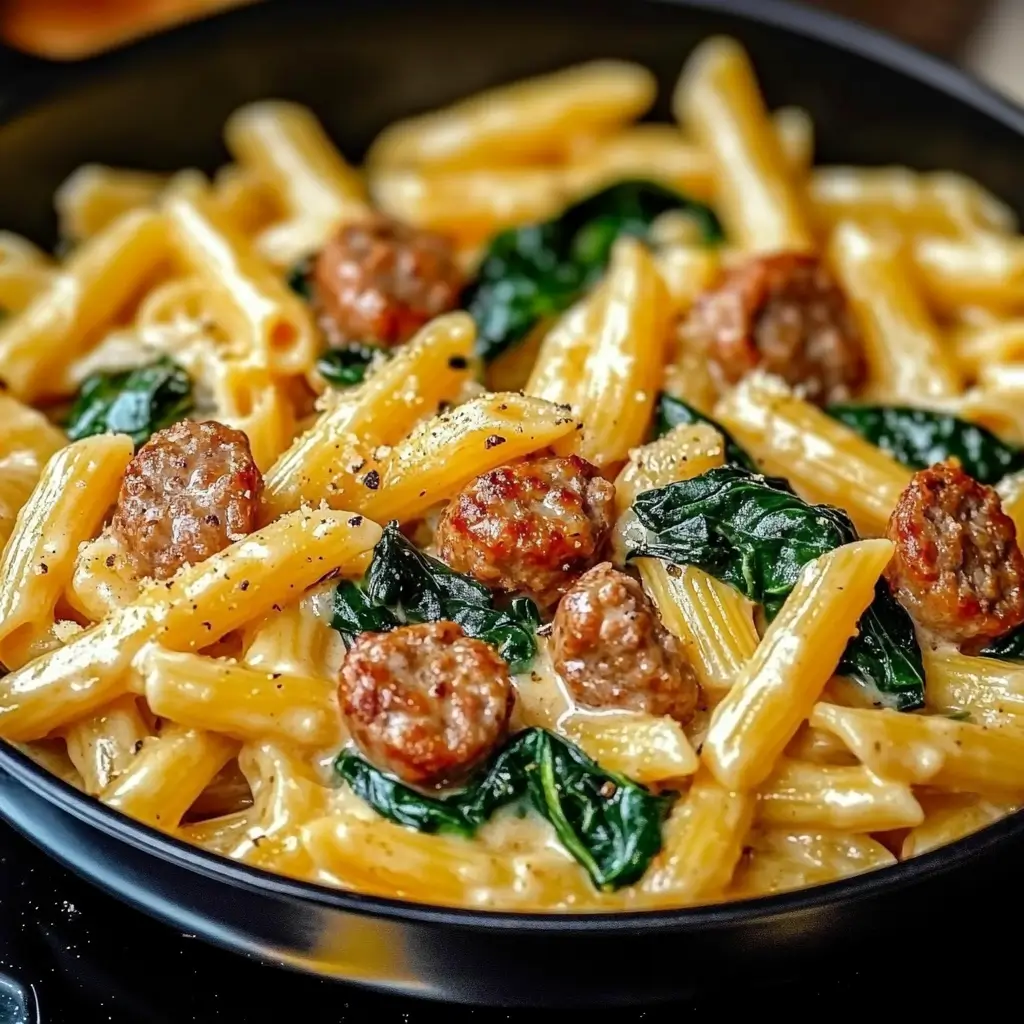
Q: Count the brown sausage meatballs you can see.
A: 7